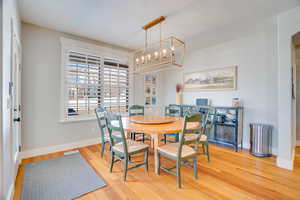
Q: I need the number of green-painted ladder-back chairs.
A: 6